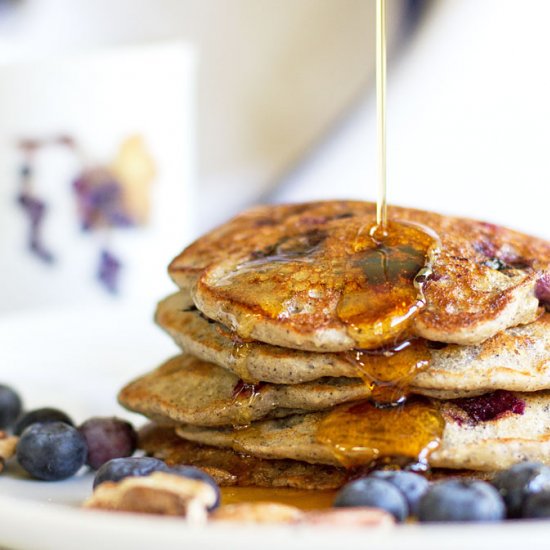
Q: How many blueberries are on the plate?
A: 11